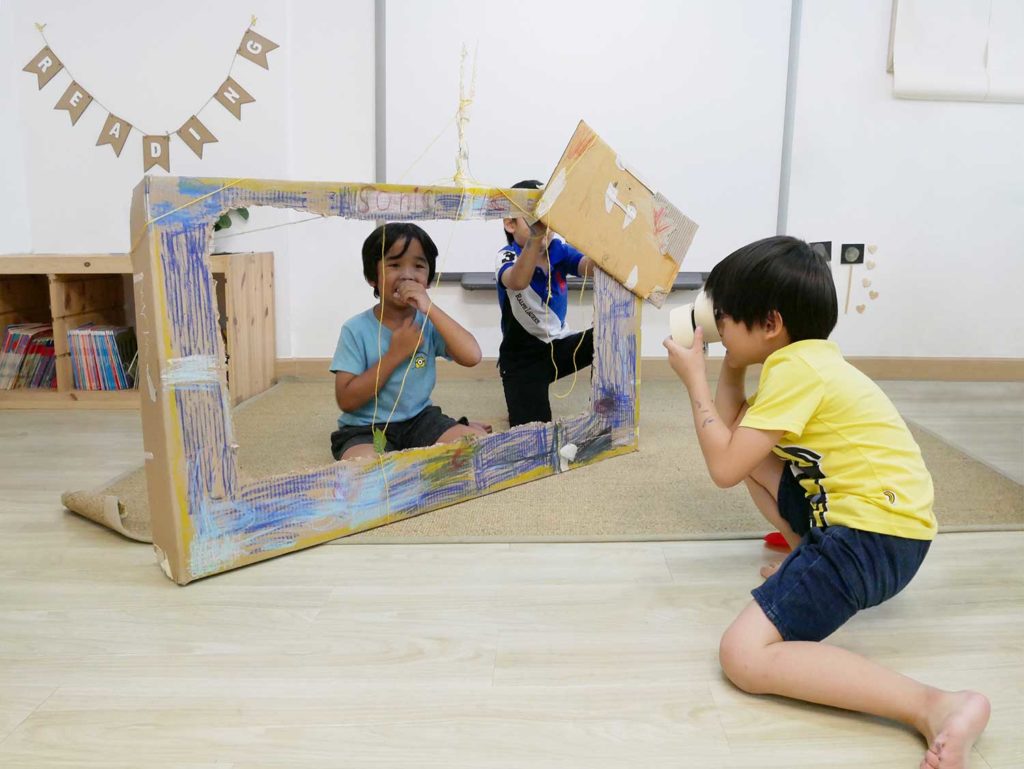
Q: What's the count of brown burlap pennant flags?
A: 7